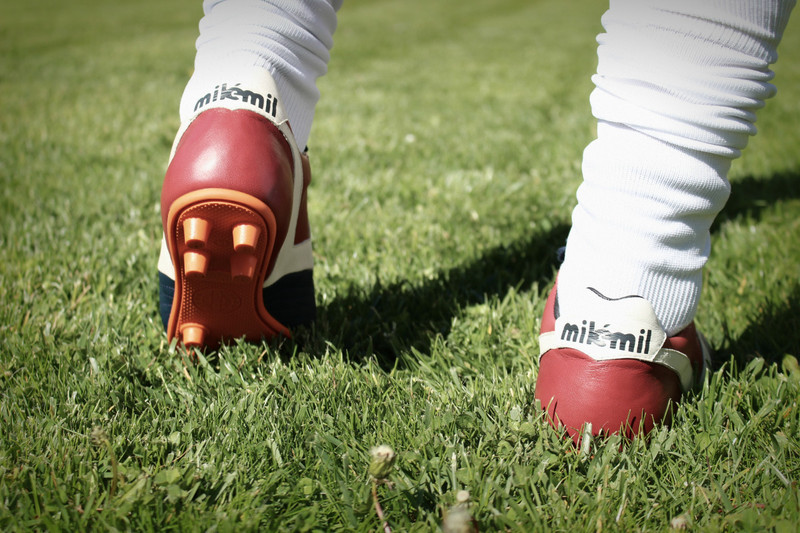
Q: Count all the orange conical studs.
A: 5